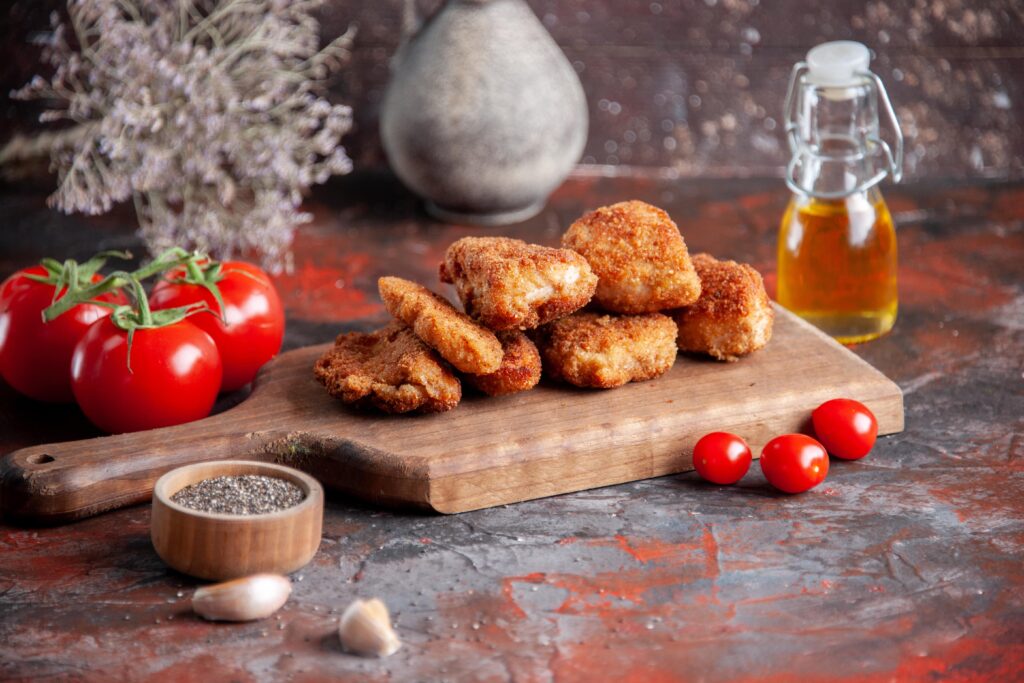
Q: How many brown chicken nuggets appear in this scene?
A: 7